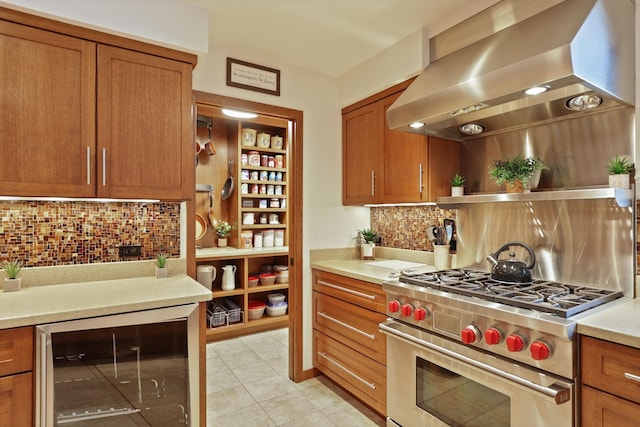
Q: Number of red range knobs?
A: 7